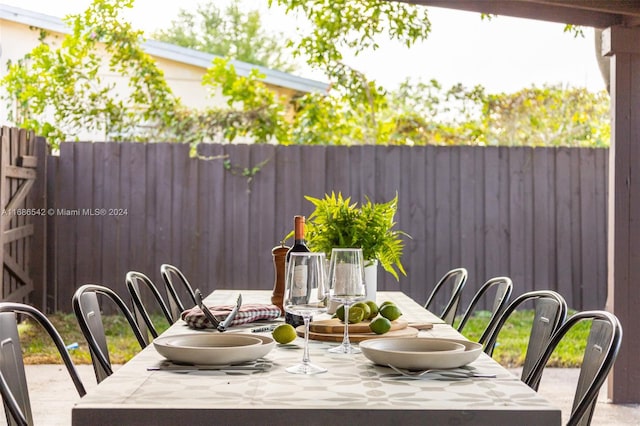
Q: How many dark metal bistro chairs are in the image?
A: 8